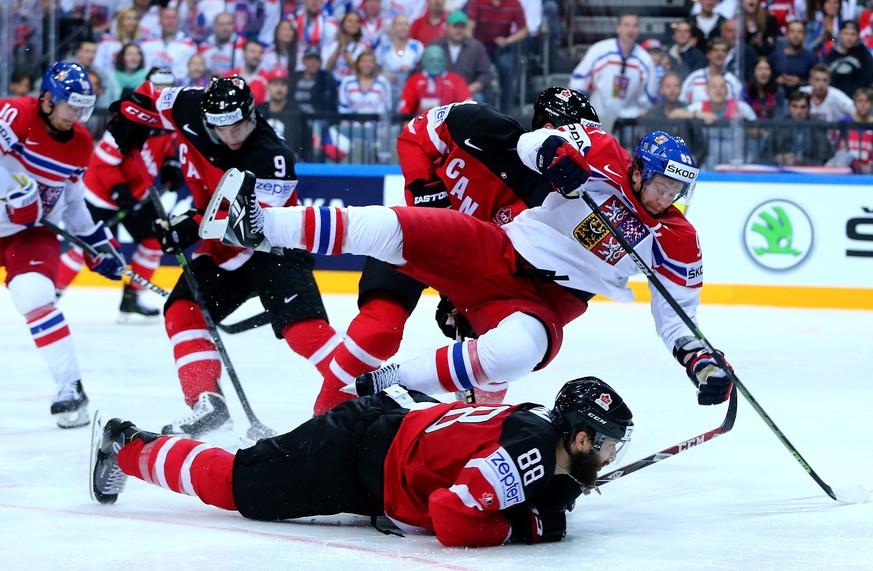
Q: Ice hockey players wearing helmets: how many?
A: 6